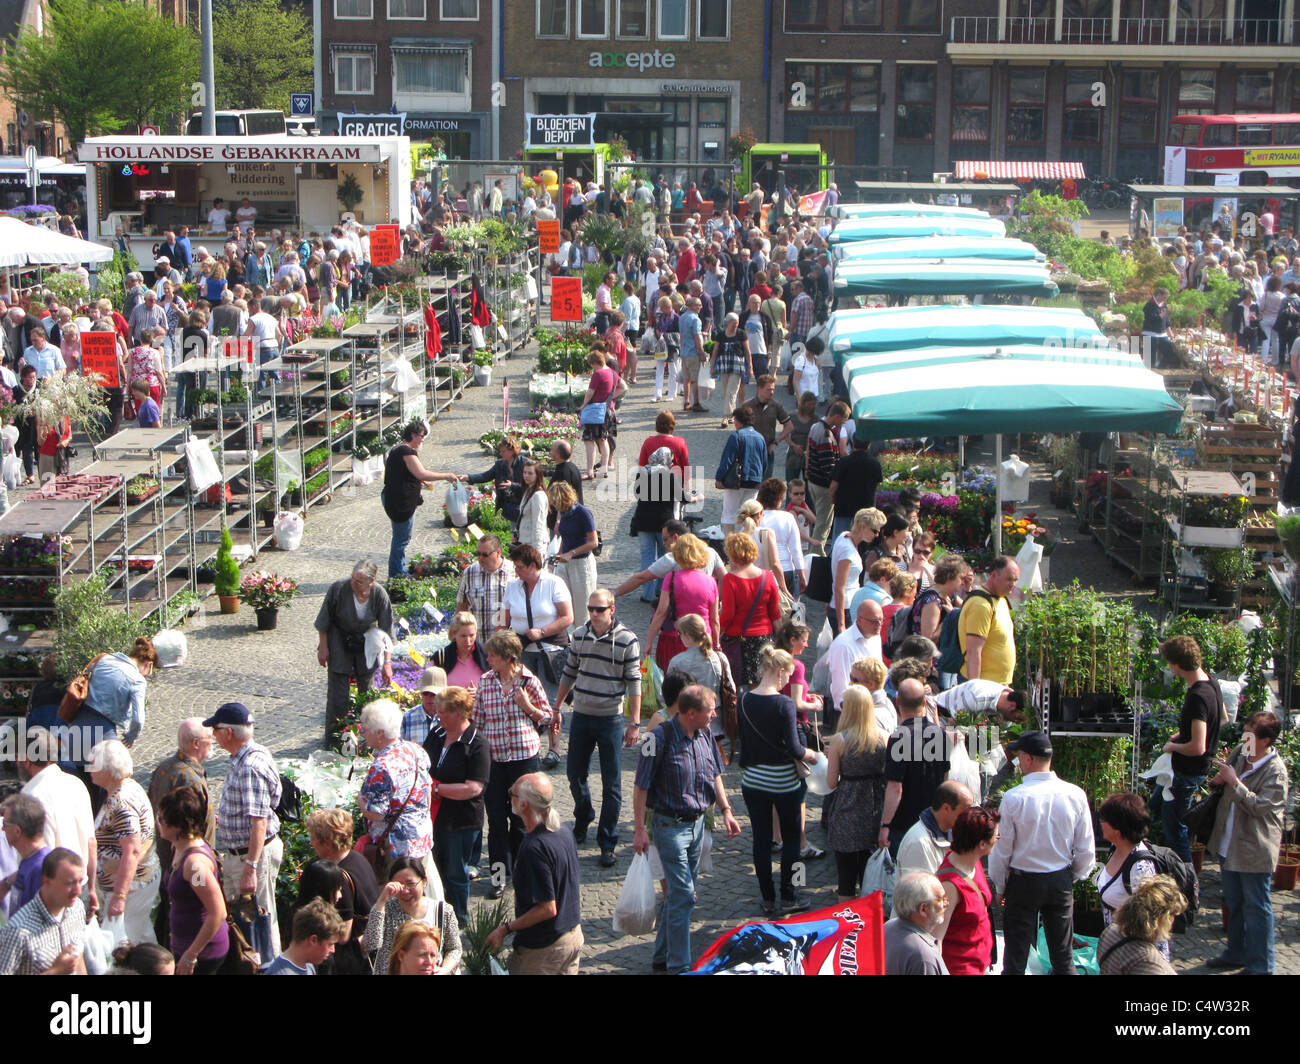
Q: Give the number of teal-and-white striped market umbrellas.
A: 6